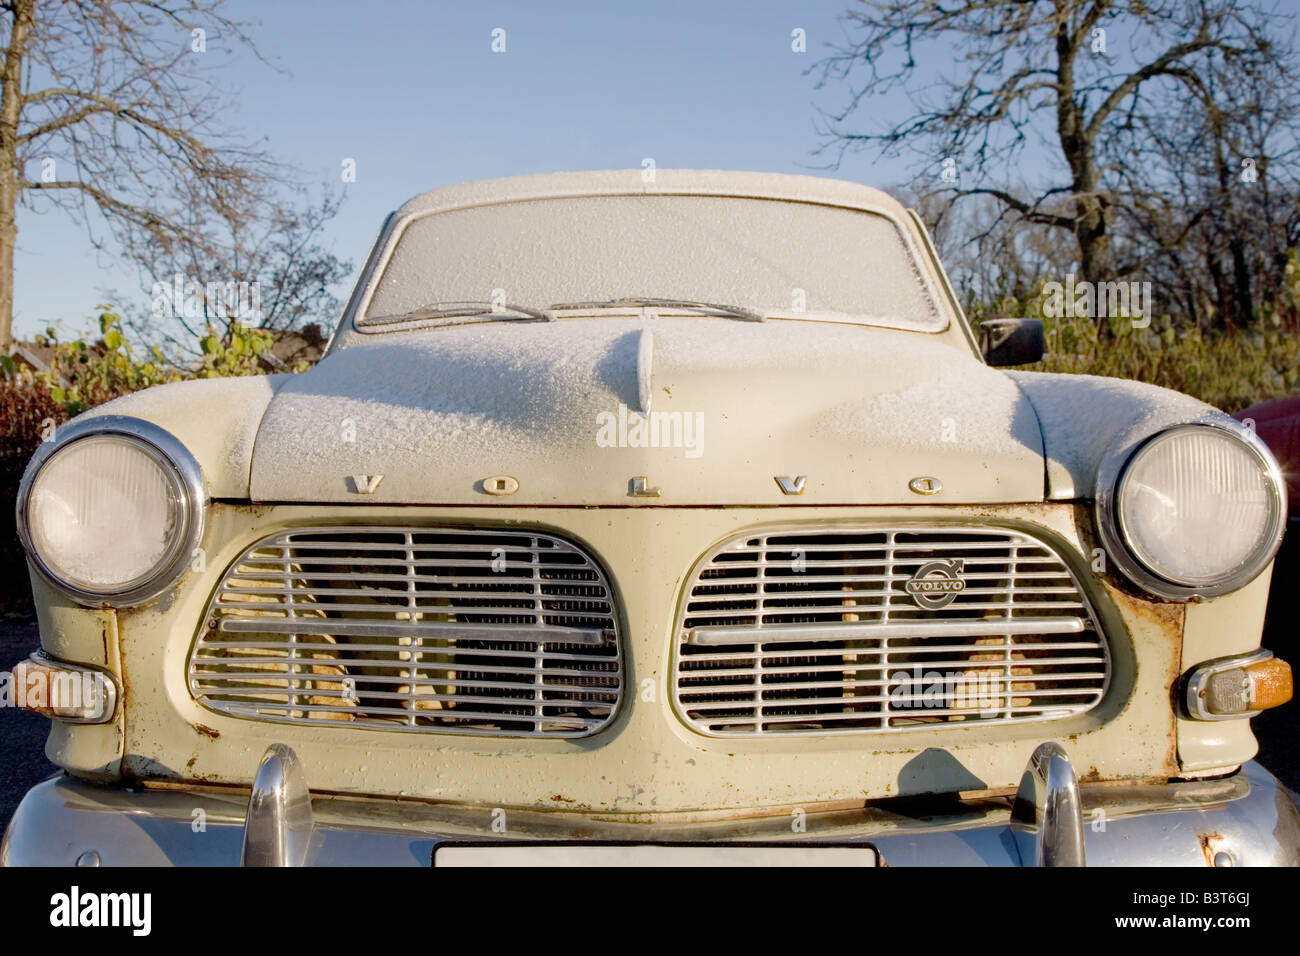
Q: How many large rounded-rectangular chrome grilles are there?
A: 2